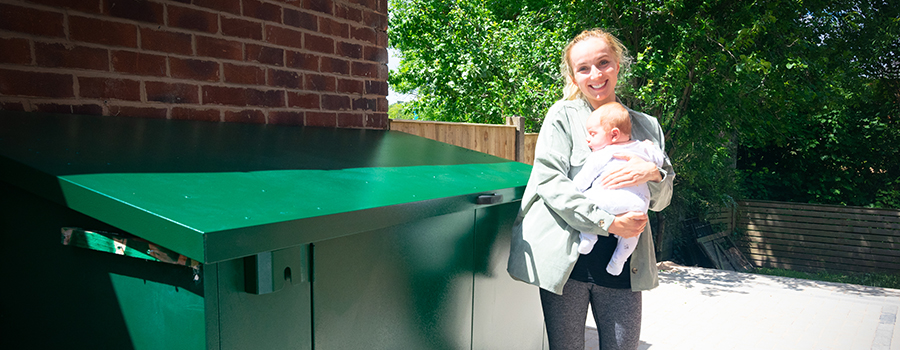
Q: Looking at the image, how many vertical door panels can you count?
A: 3